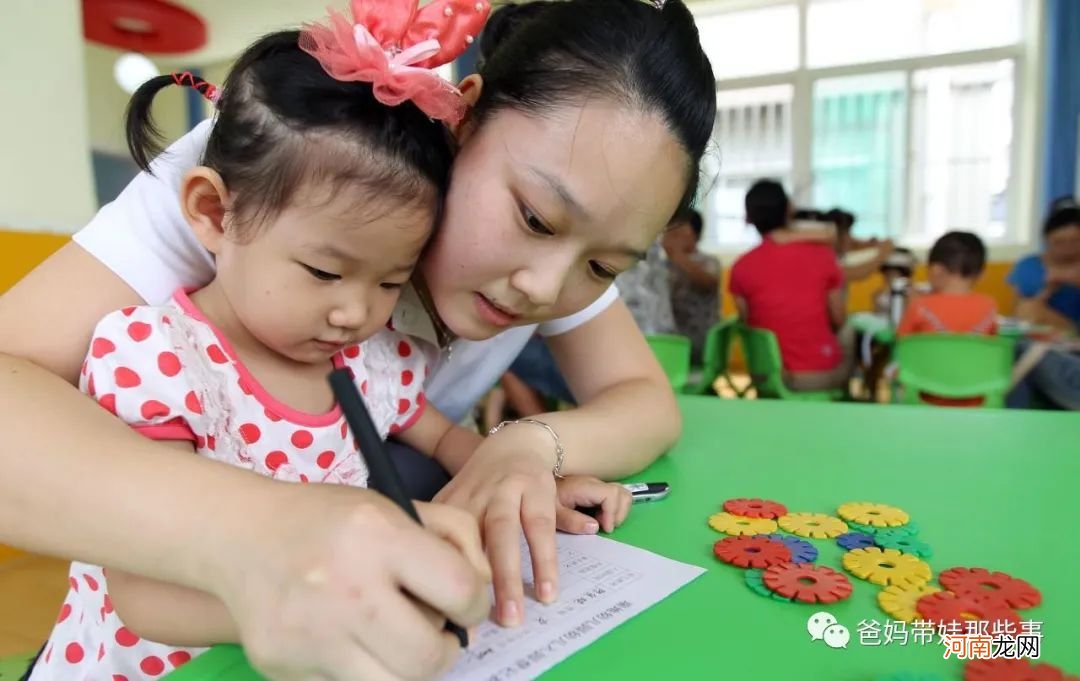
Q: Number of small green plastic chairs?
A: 4